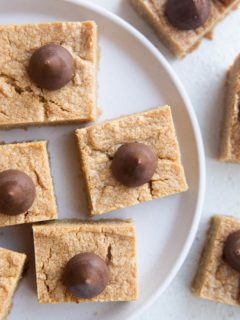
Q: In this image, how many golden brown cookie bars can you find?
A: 8